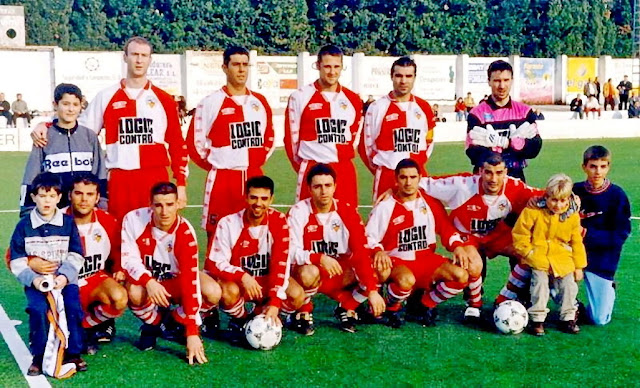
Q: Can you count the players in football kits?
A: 11